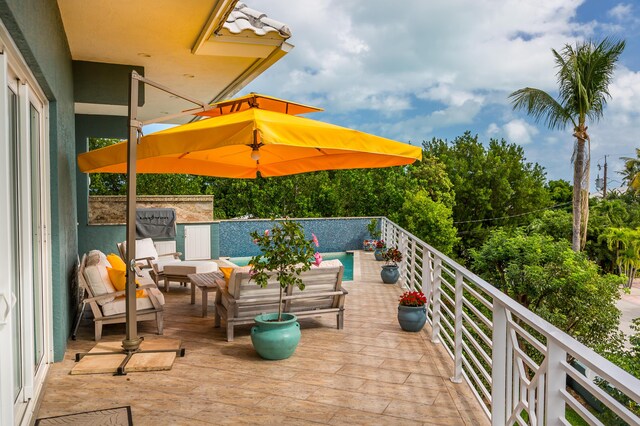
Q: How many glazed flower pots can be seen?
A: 5